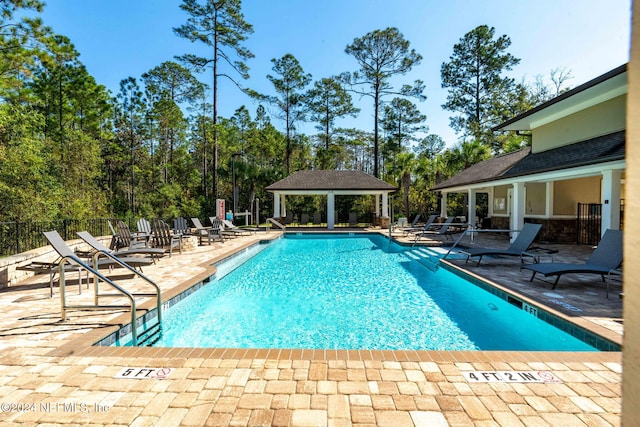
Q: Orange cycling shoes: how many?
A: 0